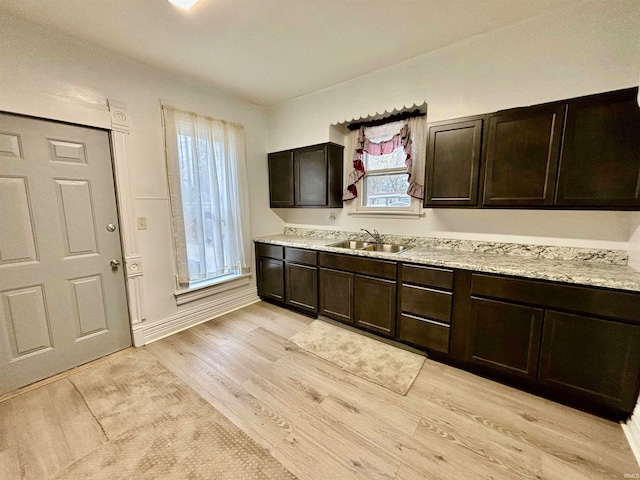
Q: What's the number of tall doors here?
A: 1